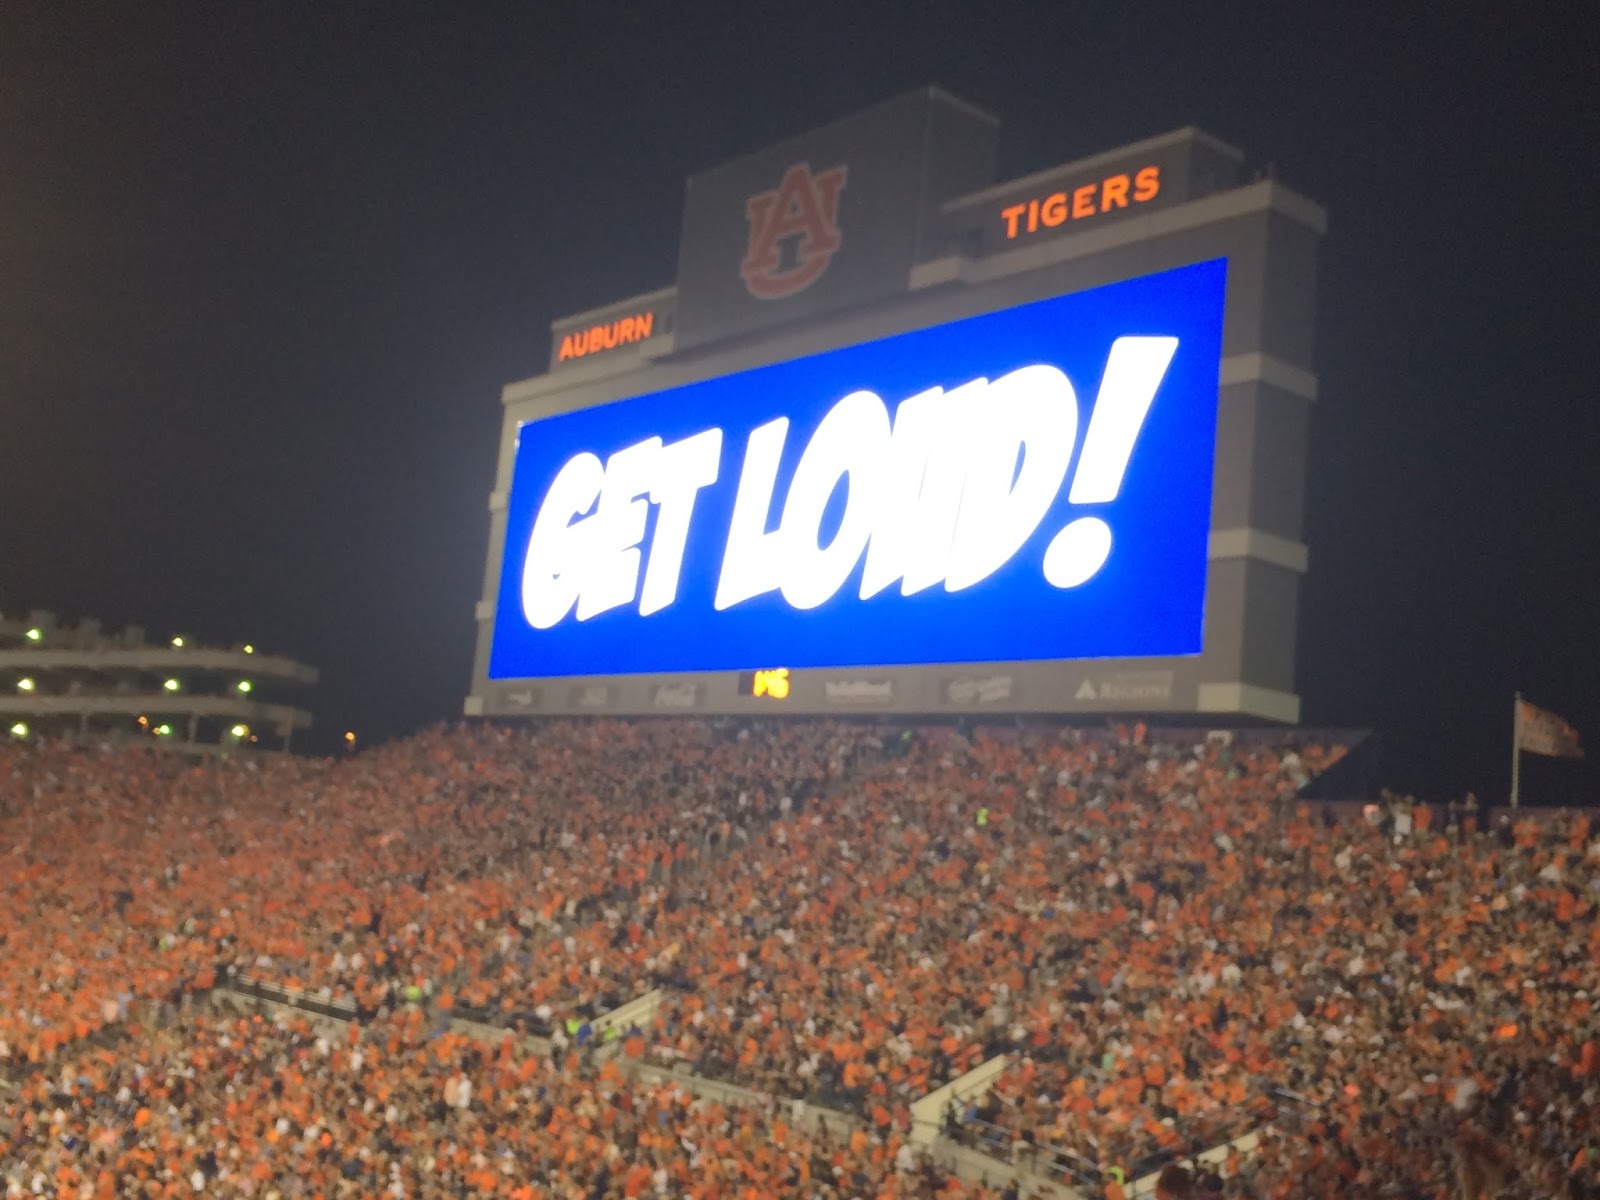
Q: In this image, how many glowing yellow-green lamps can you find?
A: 9